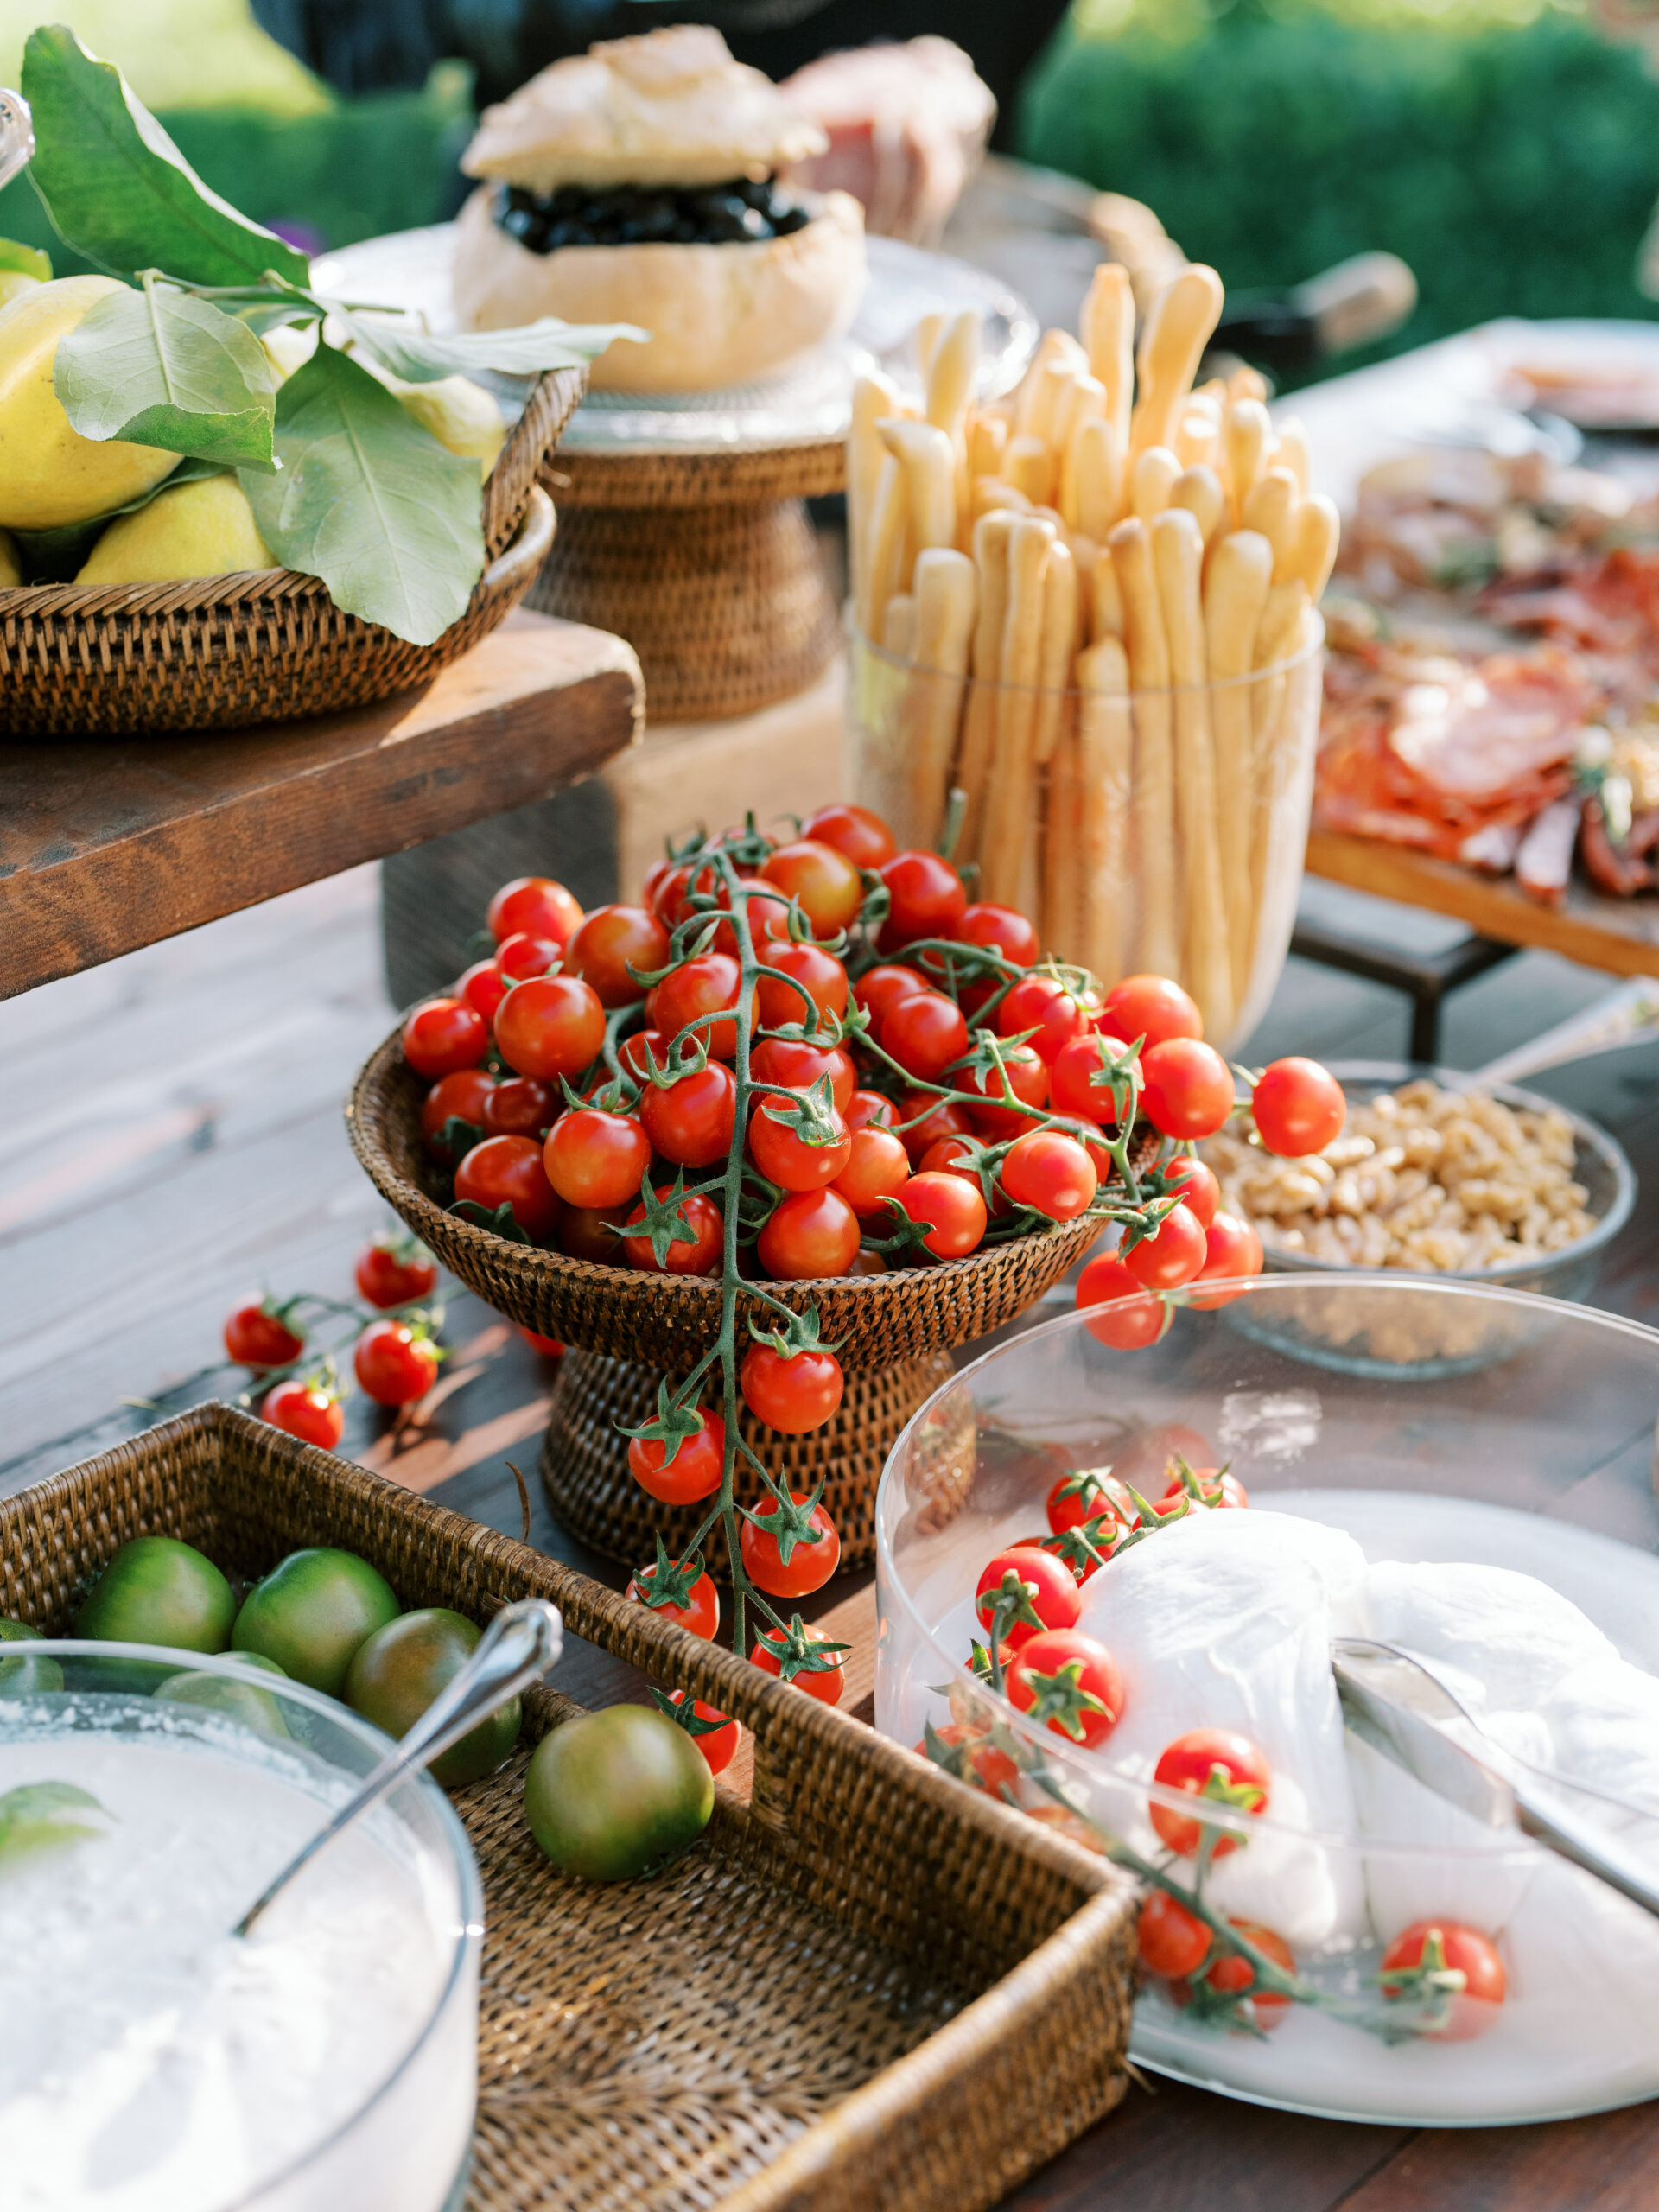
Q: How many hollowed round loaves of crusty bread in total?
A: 1